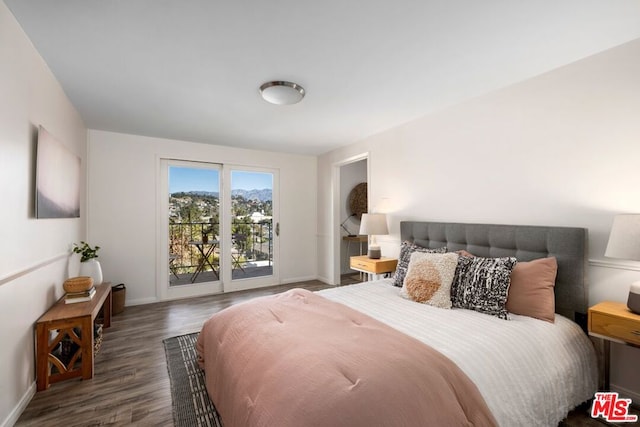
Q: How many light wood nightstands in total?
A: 2